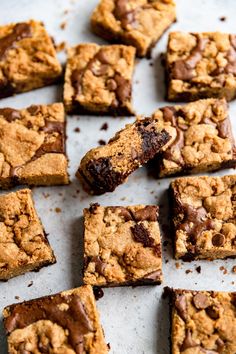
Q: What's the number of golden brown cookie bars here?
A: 12